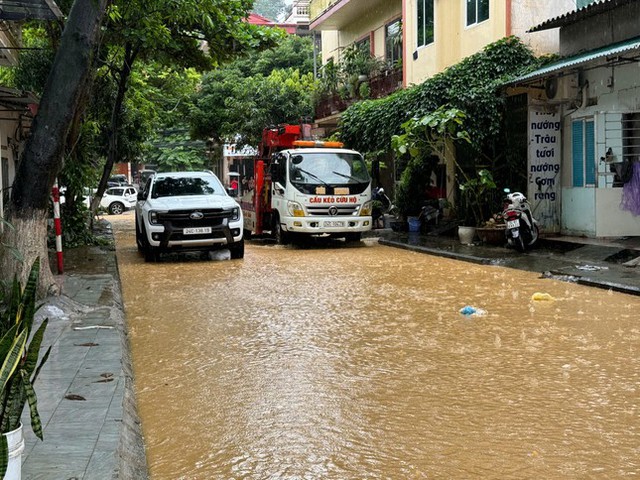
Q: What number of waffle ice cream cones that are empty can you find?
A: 0